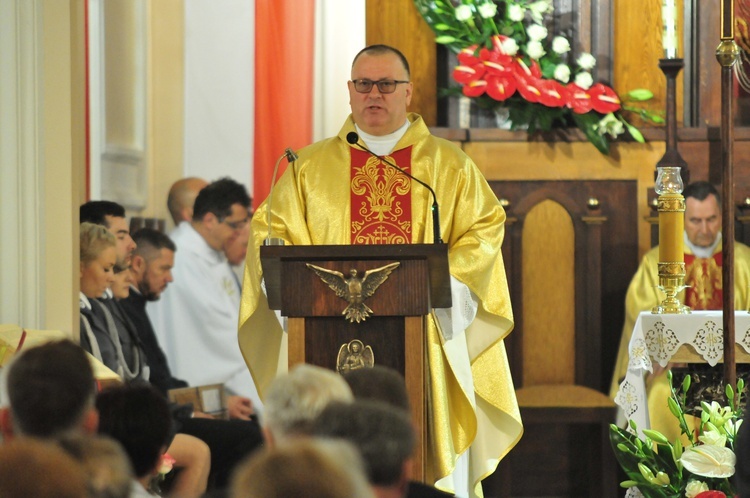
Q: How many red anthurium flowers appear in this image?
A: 11